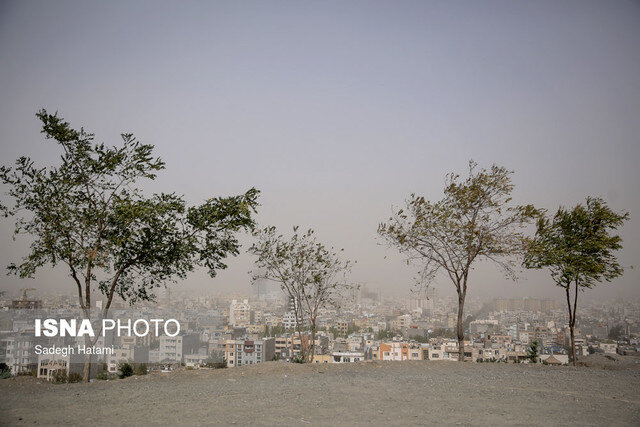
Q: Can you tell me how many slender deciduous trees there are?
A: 4